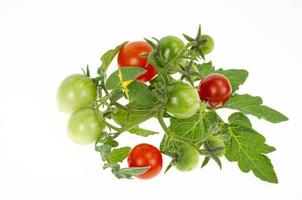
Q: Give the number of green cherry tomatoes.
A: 7